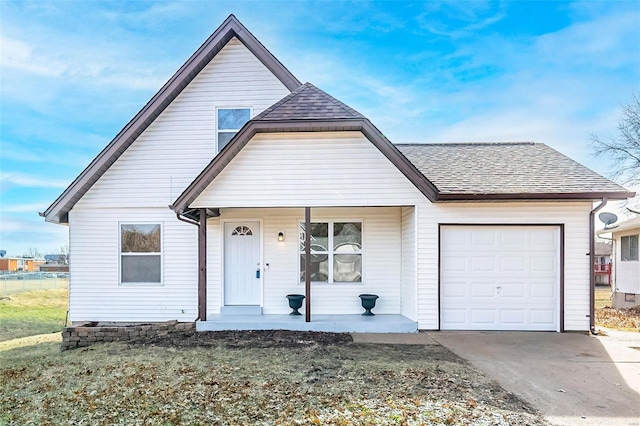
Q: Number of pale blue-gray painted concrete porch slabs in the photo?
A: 1